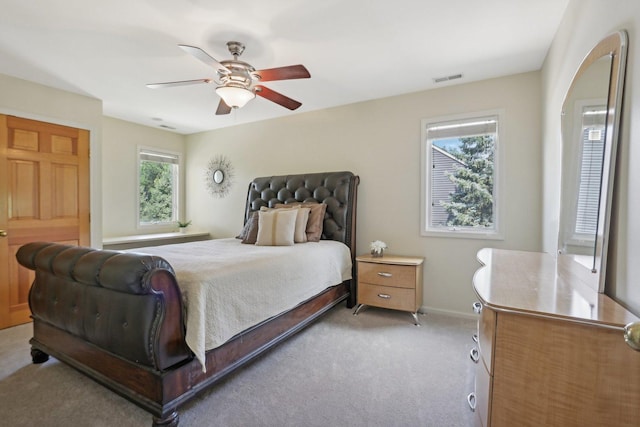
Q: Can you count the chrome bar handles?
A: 6